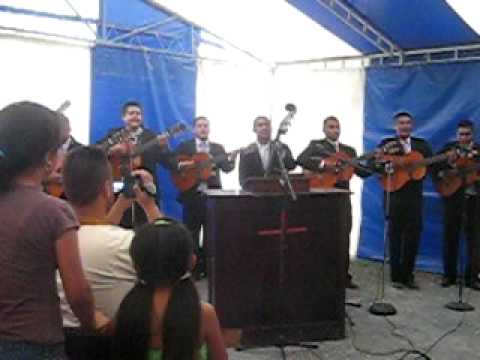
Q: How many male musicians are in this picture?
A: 7